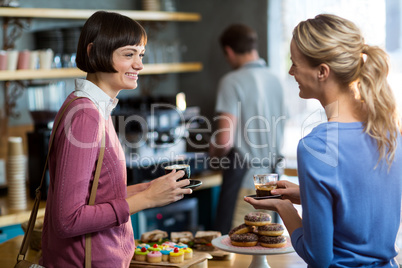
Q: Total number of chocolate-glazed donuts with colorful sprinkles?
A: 5